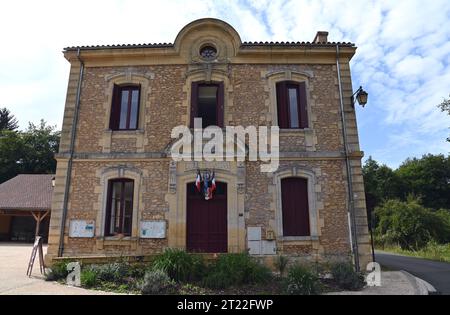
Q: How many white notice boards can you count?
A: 2